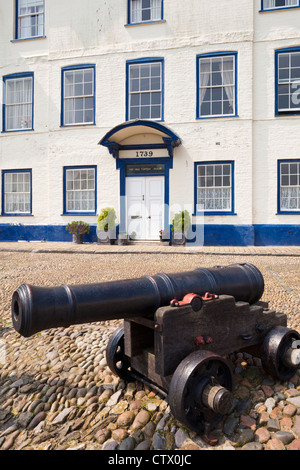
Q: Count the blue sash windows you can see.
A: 12